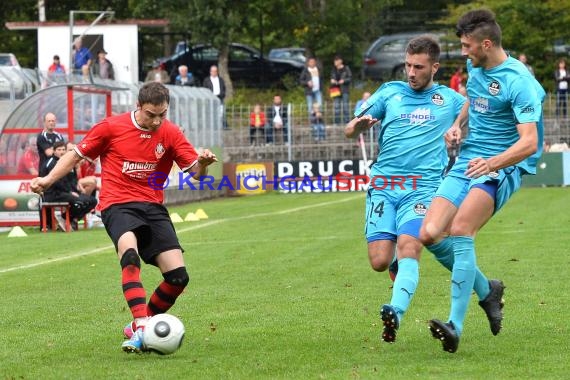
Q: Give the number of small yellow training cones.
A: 4